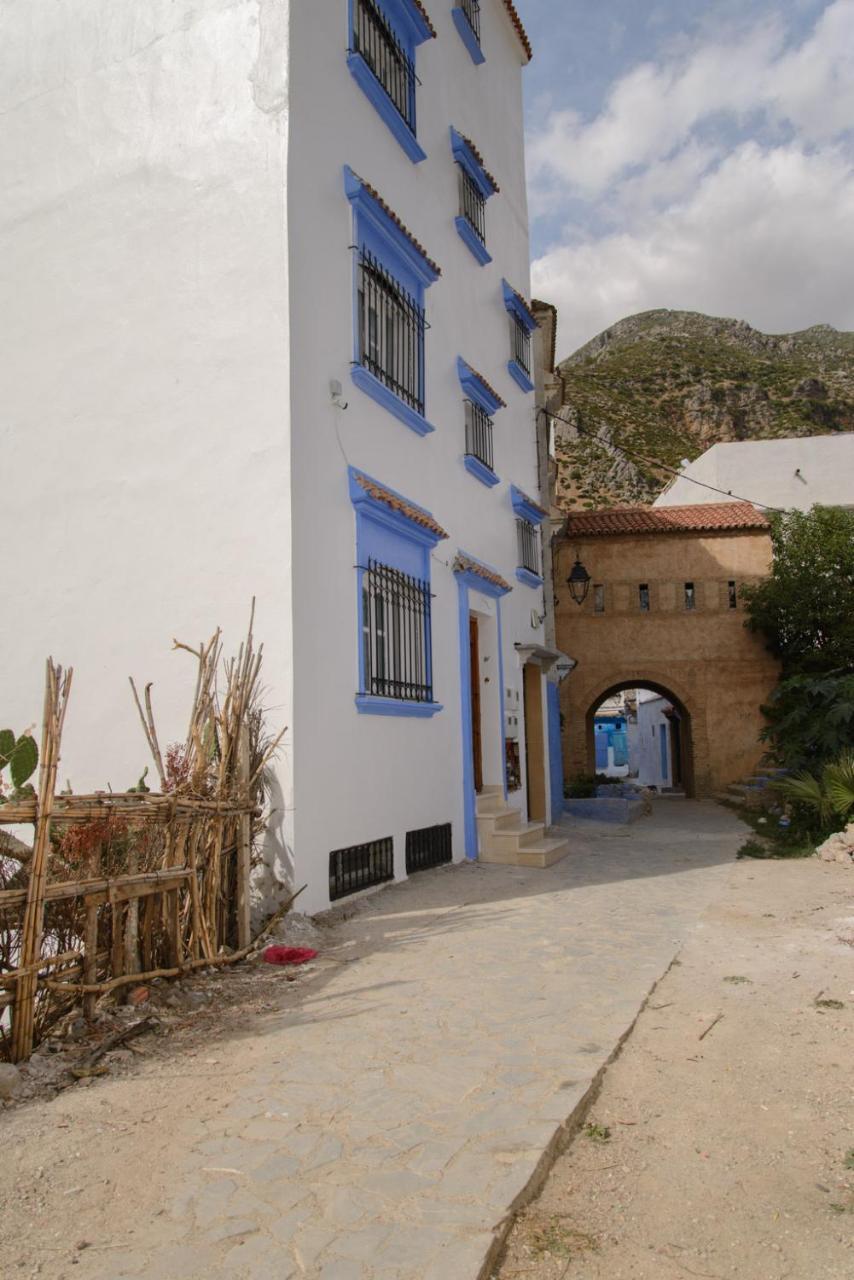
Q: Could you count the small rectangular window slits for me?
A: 4